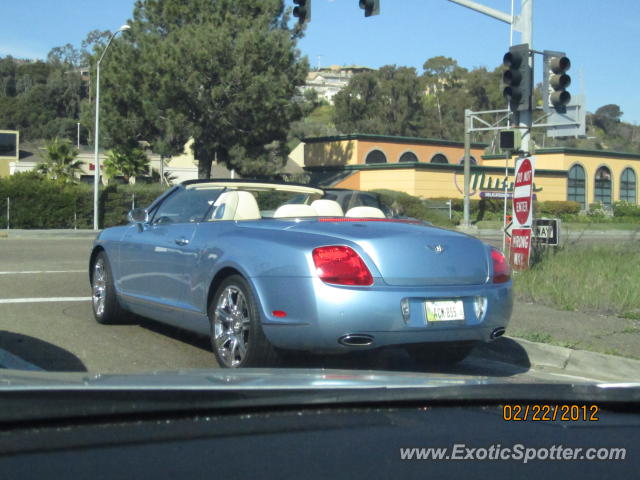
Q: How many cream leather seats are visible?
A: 4